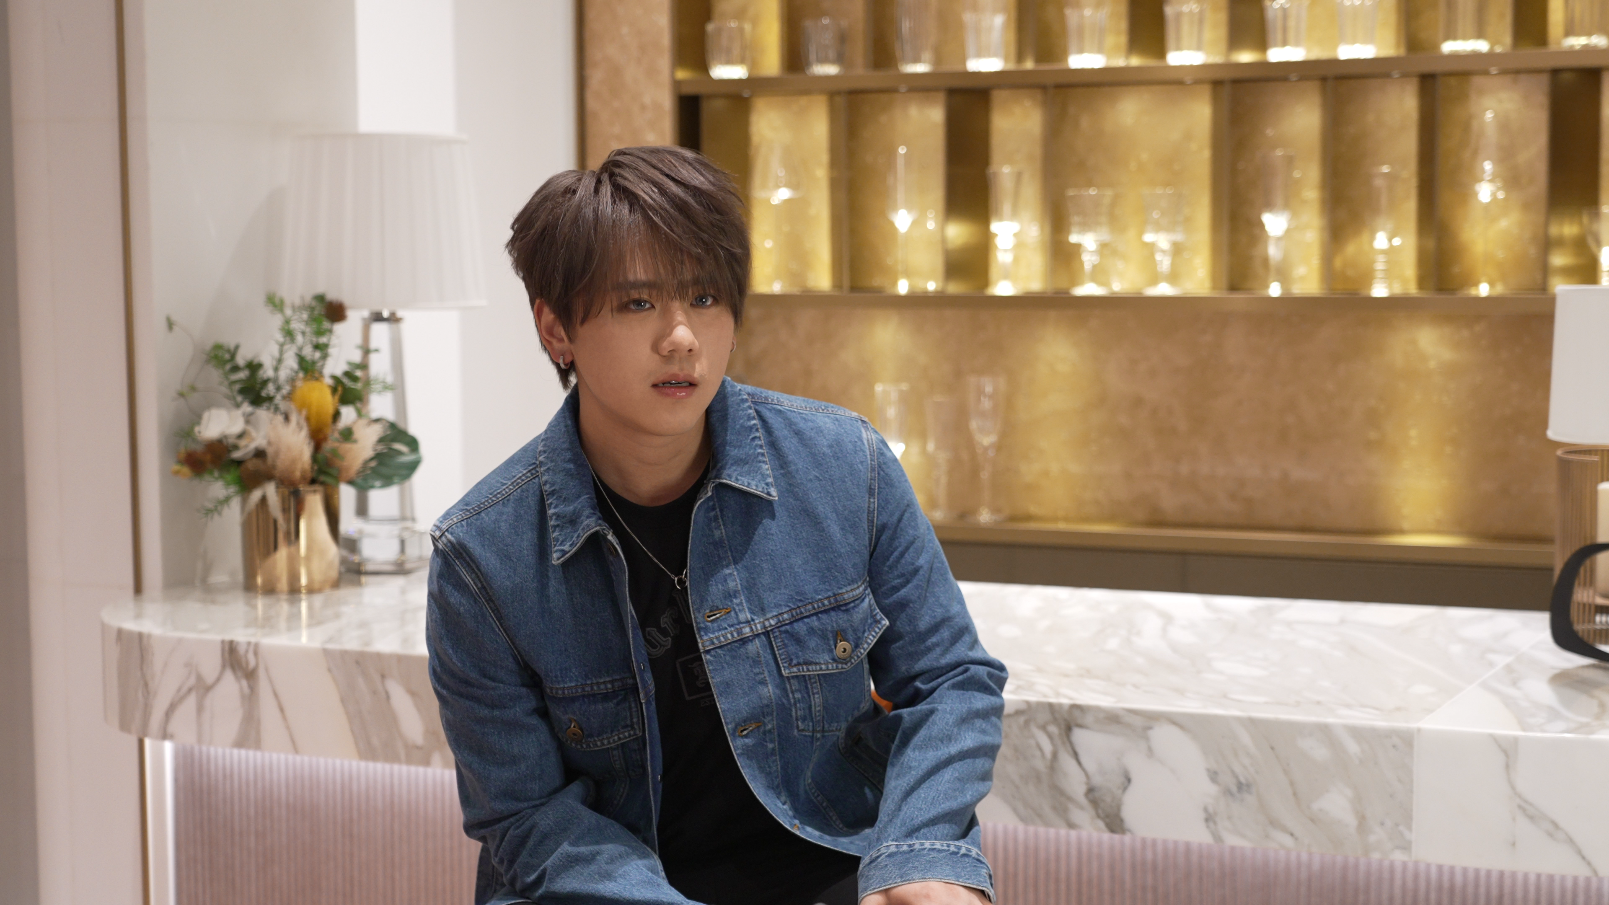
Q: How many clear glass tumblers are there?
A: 10